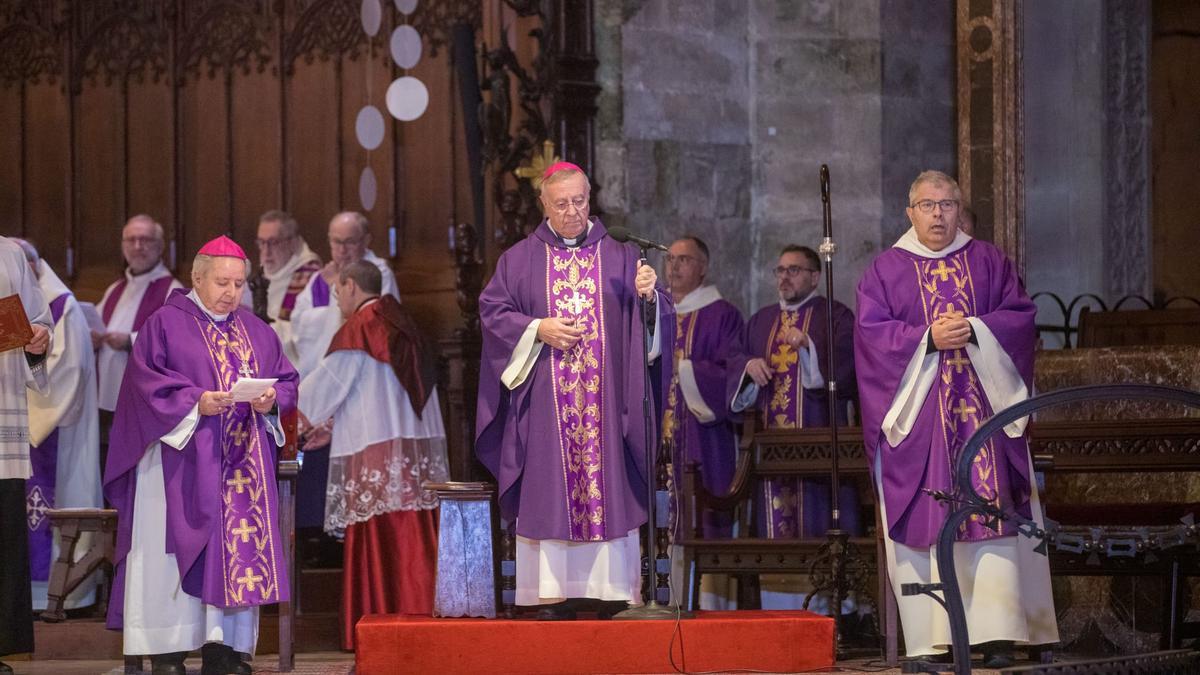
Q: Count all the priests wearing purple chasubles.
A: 5